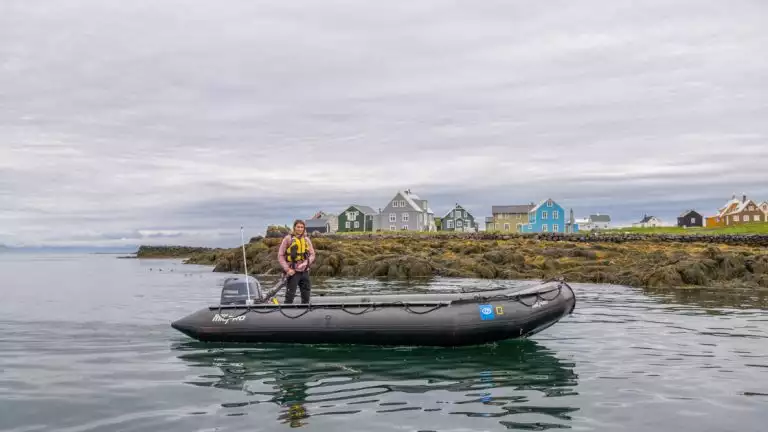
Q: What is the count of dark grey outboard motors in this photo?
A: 1